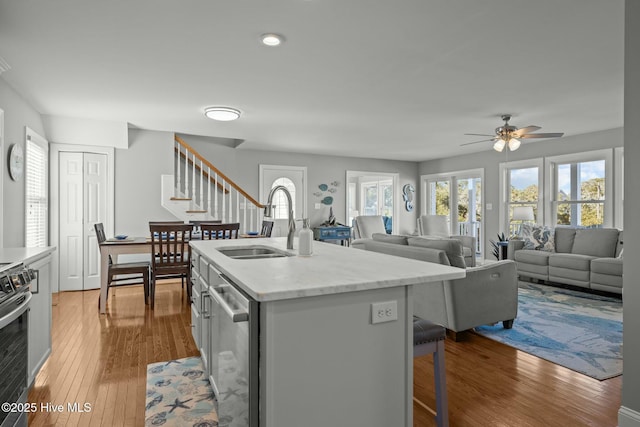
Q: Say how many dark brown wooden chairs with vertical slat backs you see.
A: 6